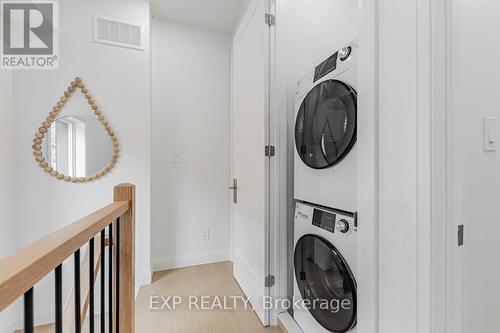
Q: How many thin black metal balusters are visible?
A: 7